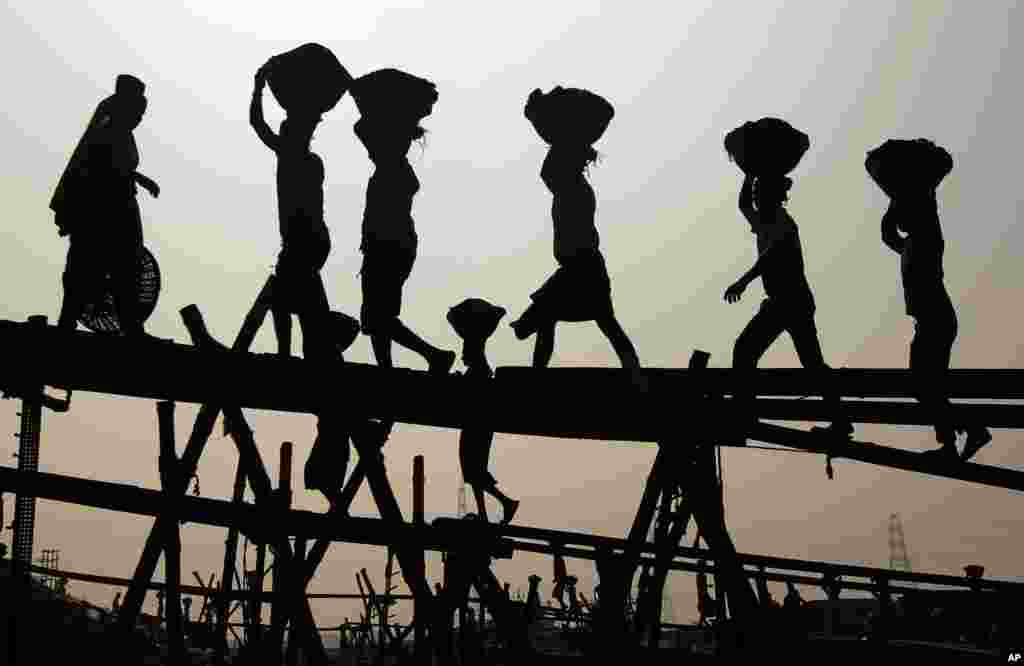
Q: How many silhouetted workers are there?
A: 8